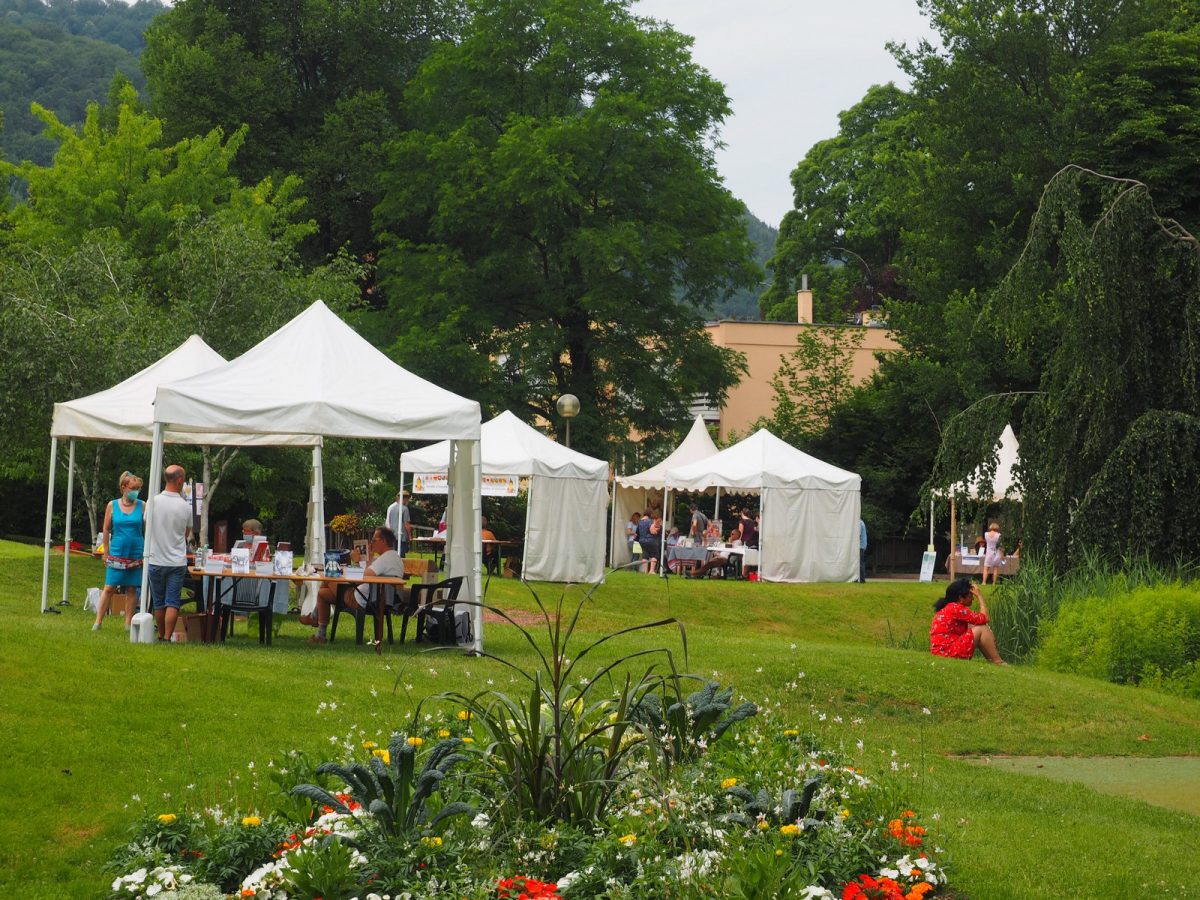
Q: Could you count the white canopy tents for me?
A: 6